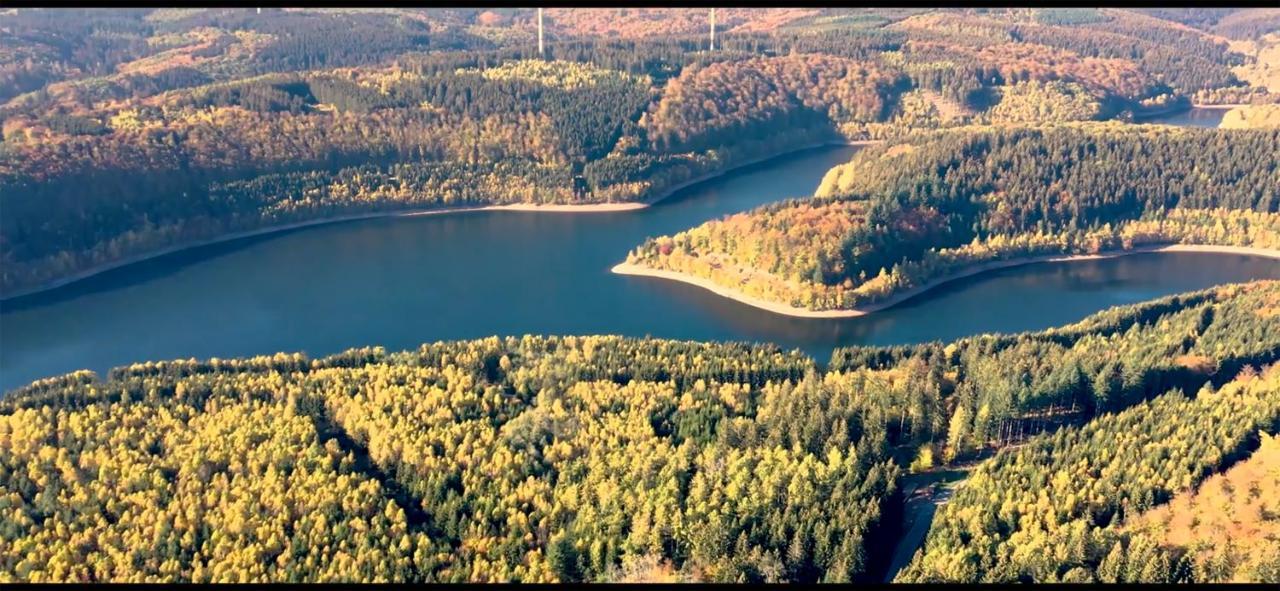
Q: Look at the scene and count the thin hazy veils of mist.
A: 0